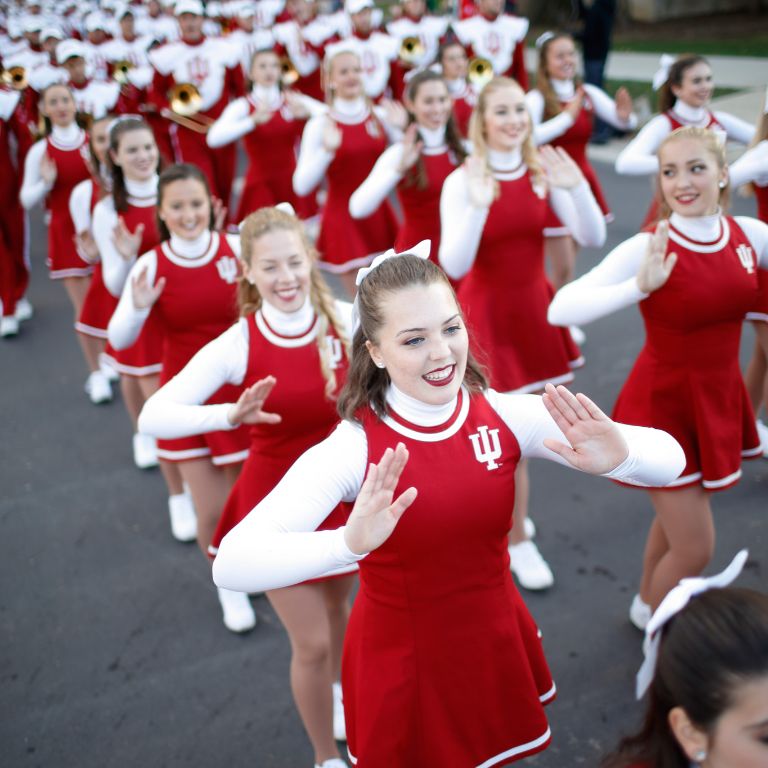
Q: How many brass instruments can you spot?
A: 6